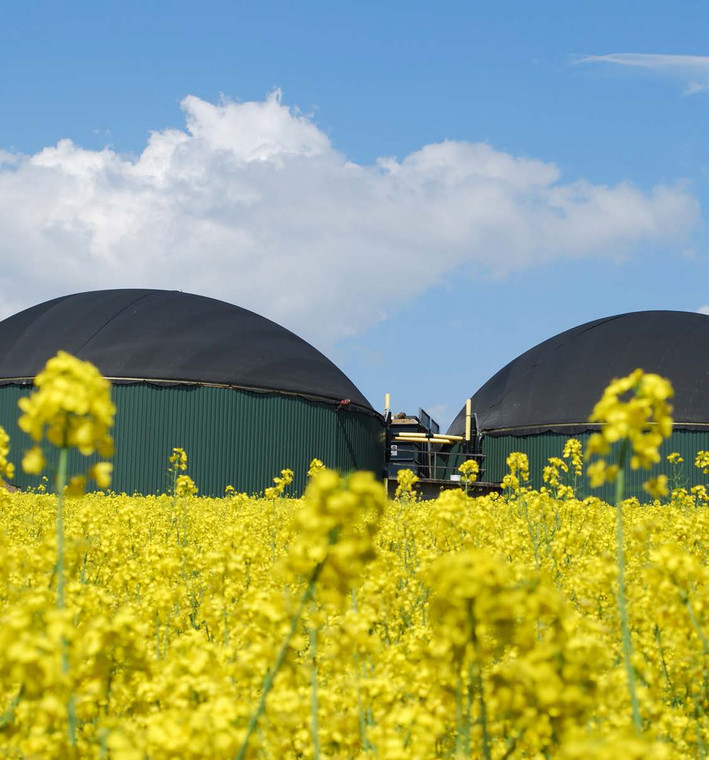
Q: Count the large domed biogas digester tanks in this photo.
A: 2